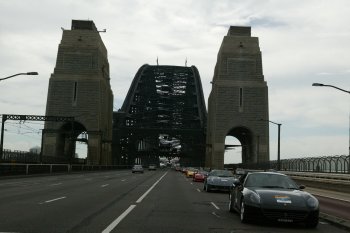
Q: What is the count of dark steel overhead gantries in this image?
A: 1